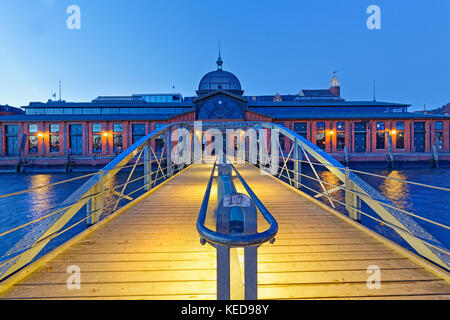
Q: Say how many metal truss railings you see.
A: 2